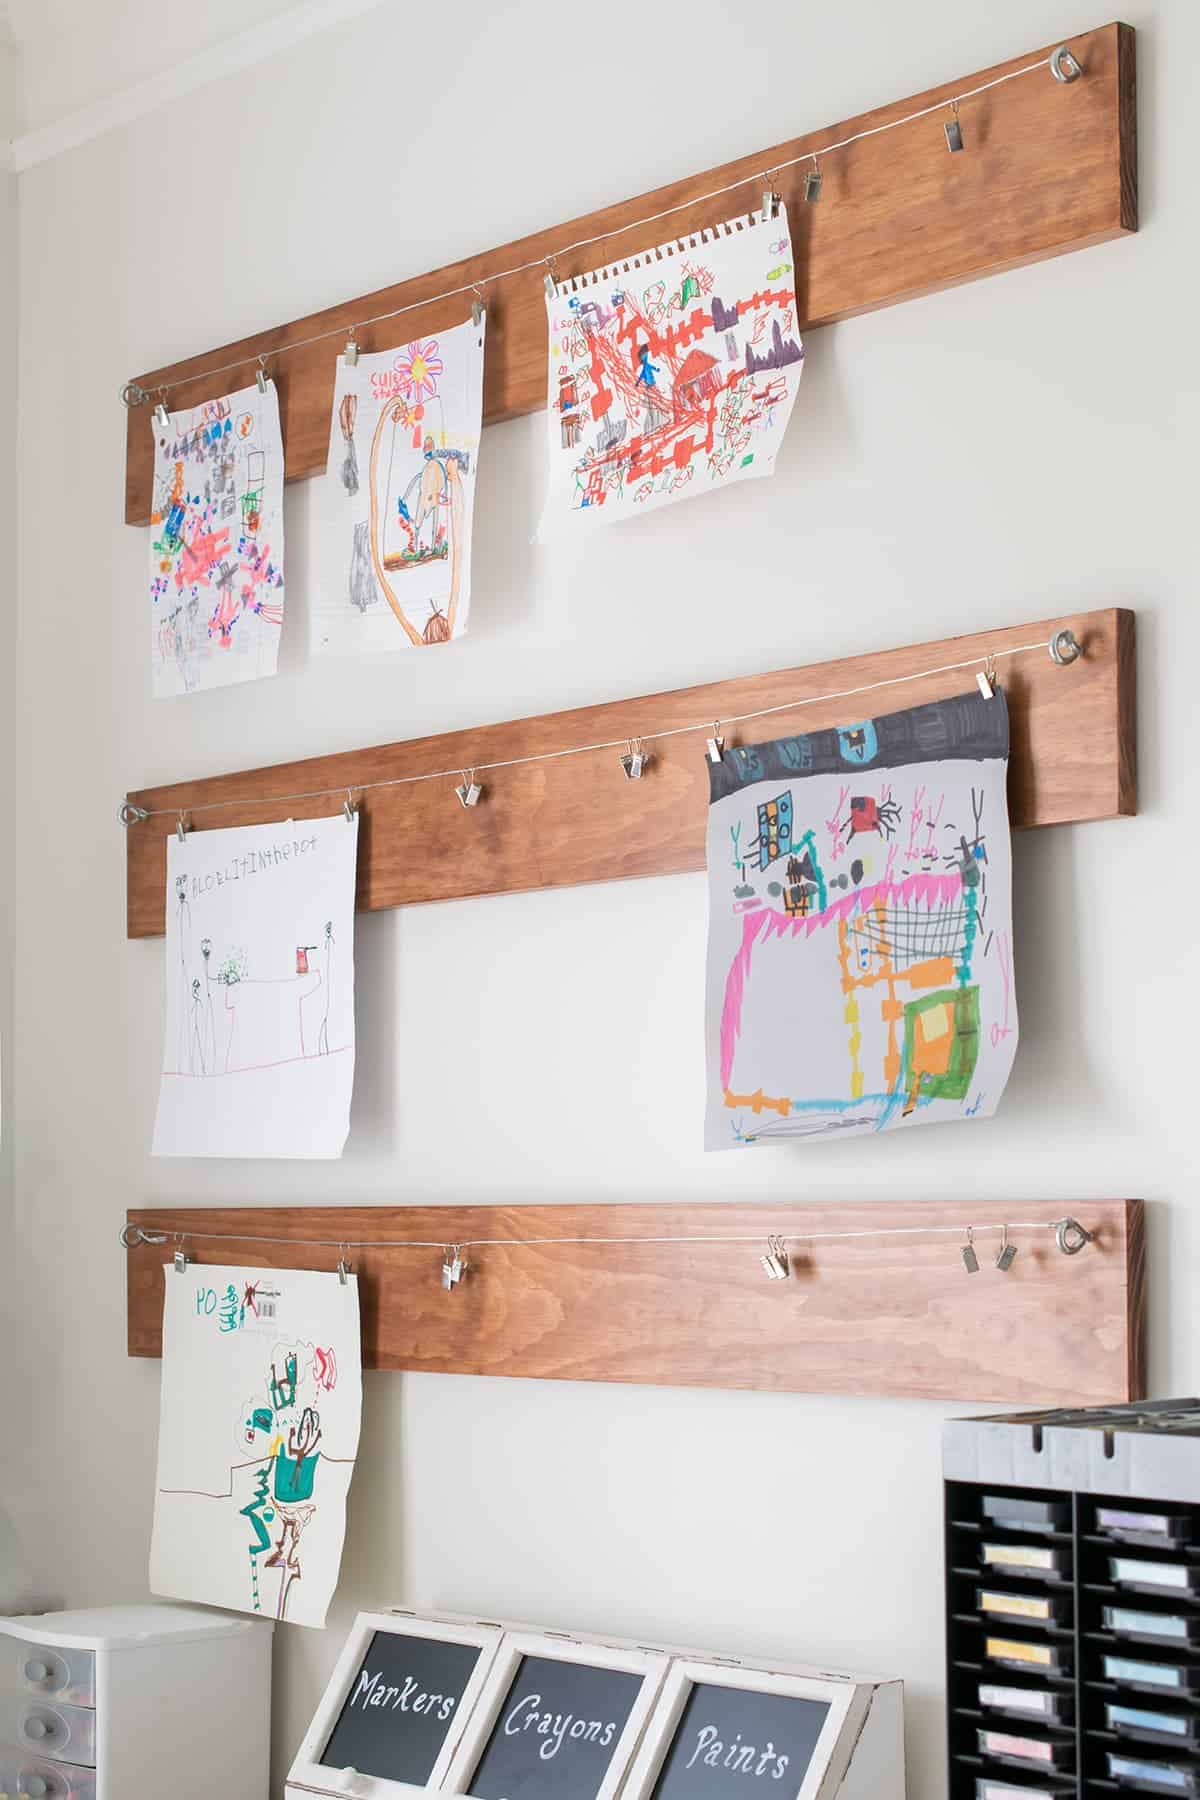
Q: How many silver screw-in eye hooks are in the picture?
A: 6